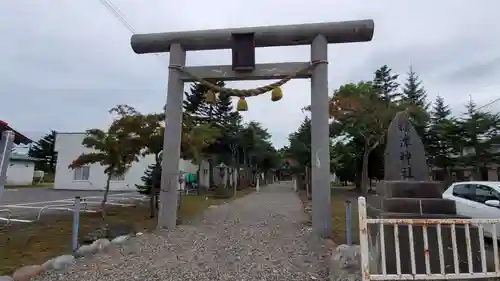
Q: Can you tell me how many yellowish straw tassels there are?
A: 3